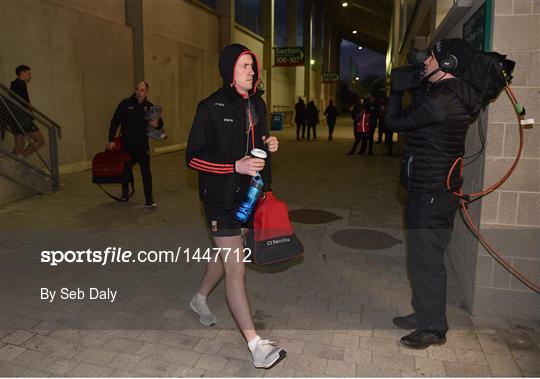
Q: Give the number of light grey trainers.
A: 2